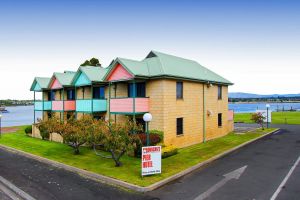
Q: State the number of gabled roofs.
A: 4